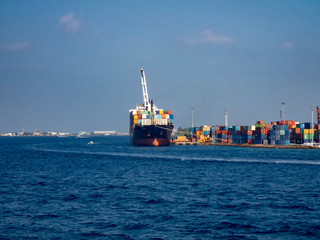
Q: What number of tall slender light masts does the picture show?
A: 4